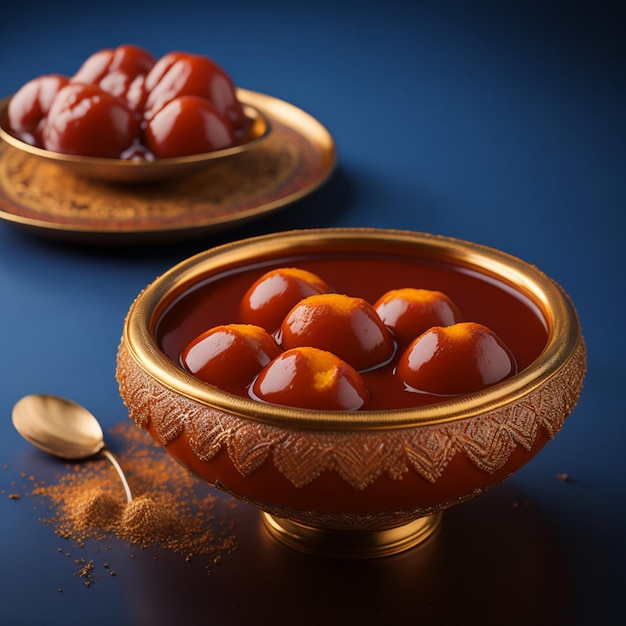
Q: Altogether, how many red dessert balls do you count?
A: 11